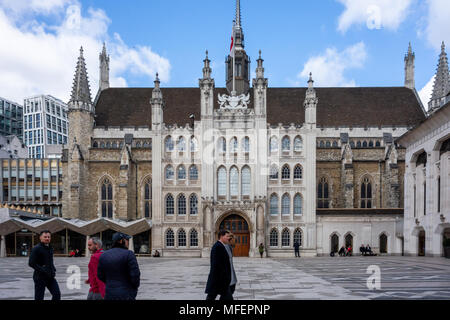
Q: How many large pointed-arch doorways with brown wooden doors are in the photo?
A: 1